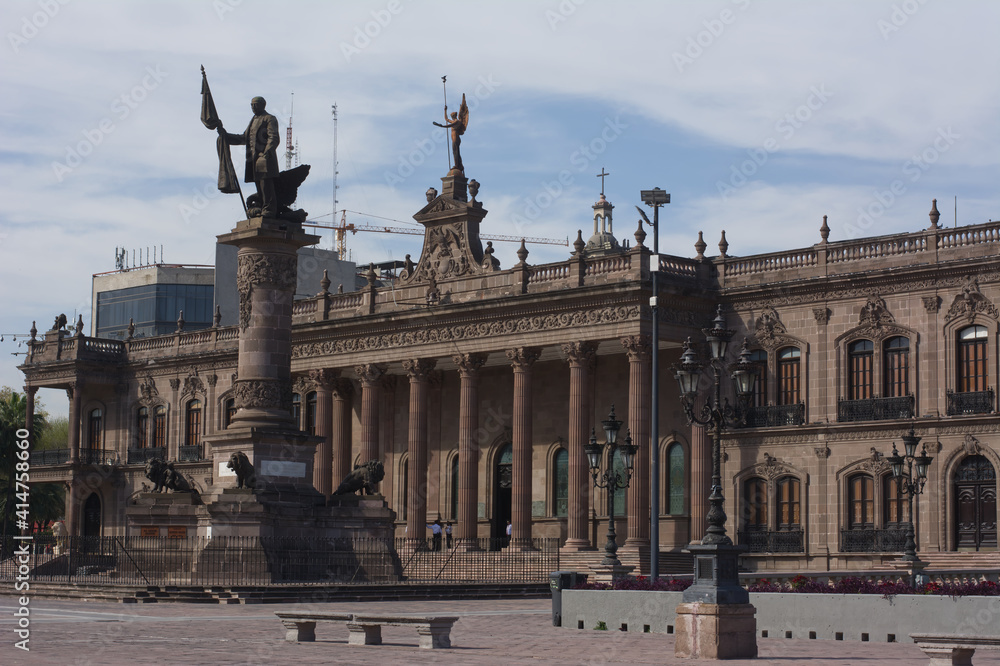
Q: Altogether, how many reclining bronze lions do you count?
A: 3